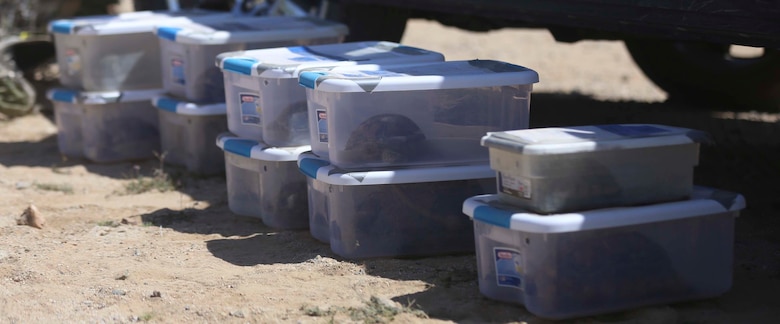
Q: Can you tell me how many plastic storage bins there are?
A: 10